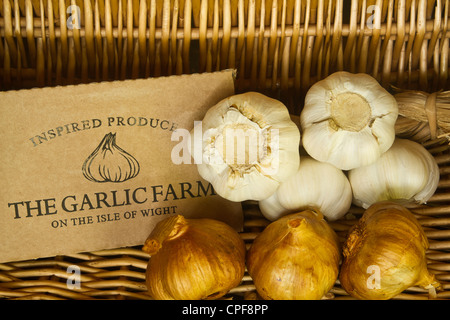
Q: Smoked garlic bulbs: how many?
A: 3